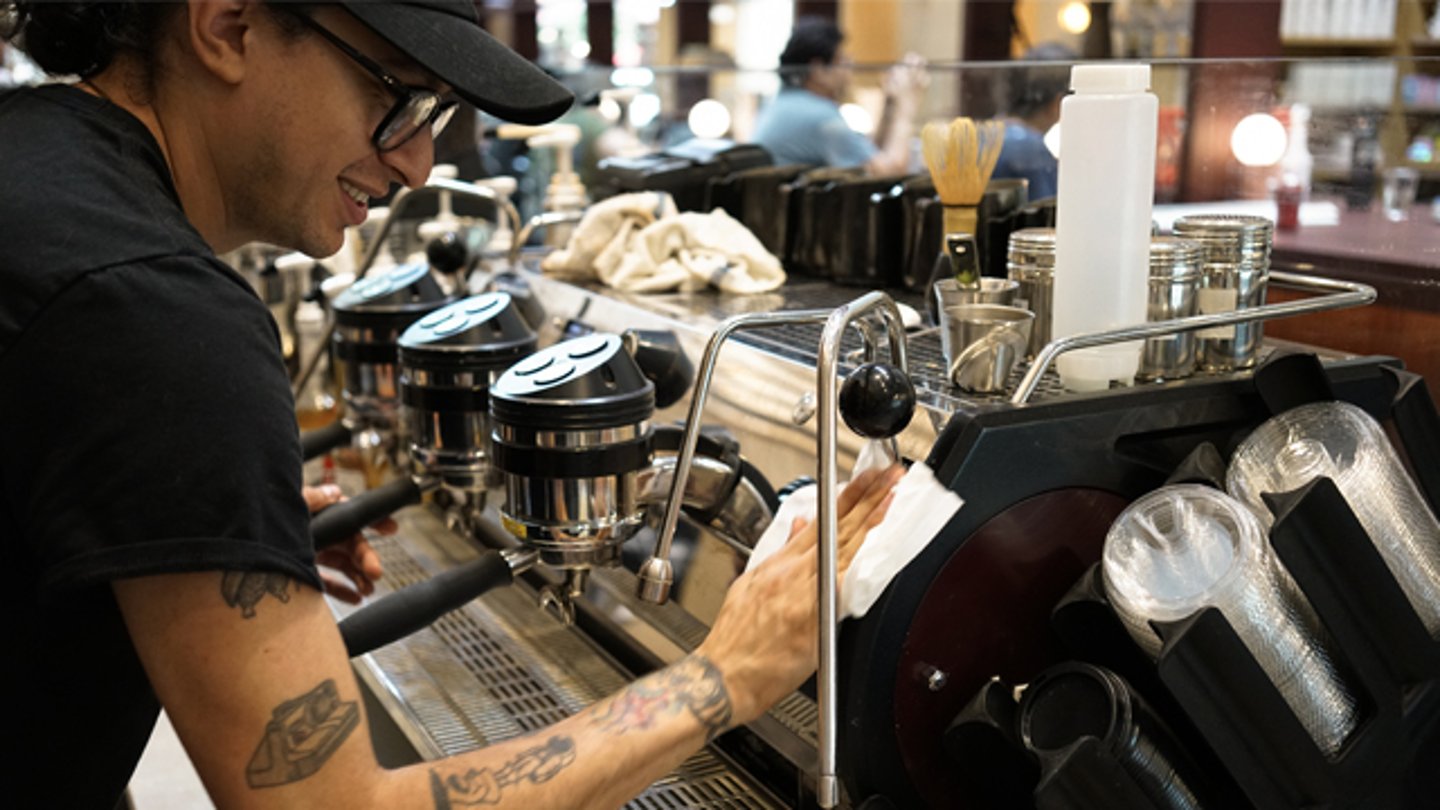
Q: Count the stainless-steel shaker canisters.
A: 3